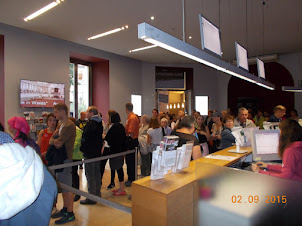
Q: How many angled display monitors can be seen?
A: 3